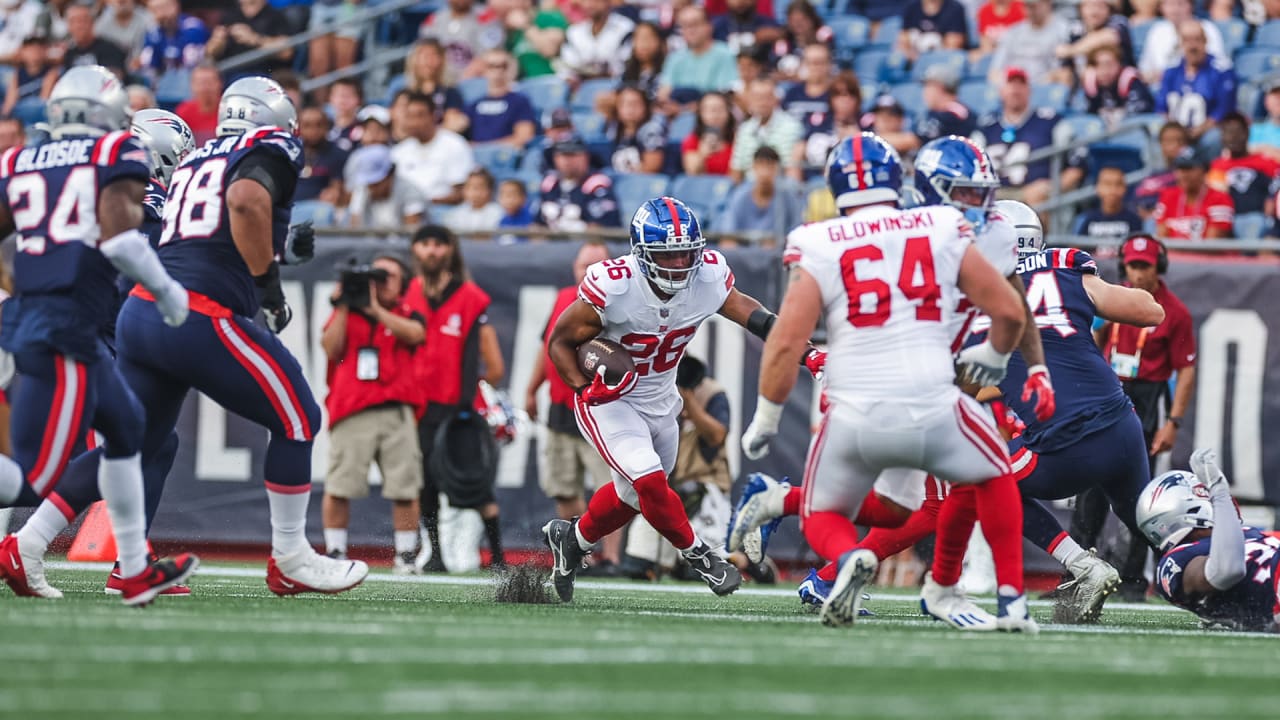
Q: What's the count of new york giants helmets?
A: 3